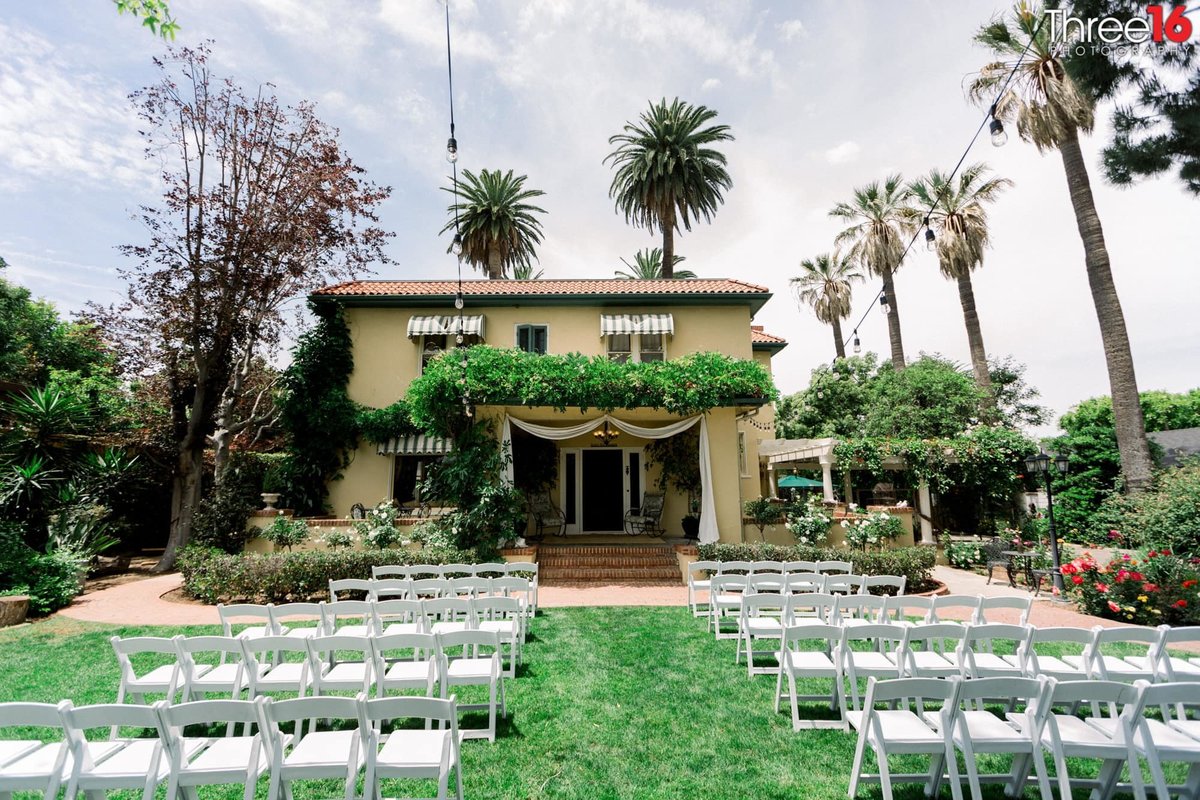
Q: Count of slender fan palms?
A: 4